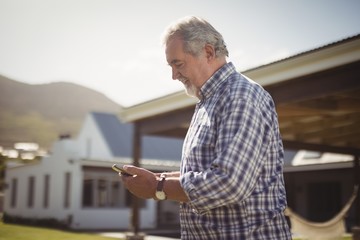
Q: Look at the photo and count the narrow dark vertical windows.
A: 4